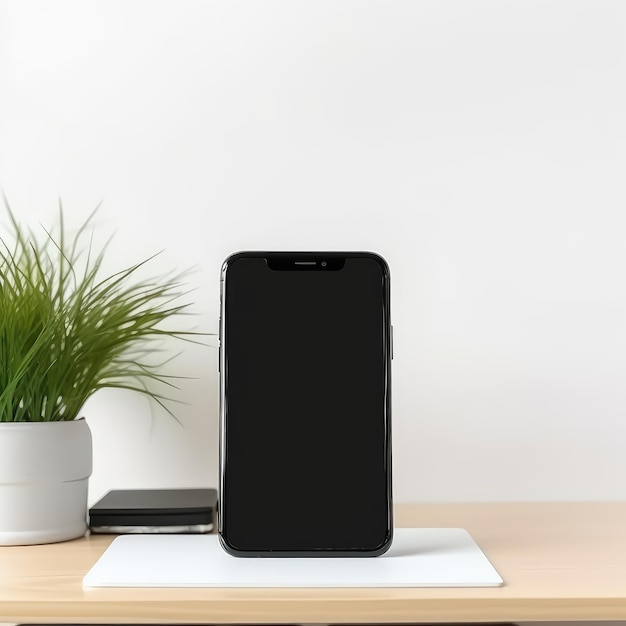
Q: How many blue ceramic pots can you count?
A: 0